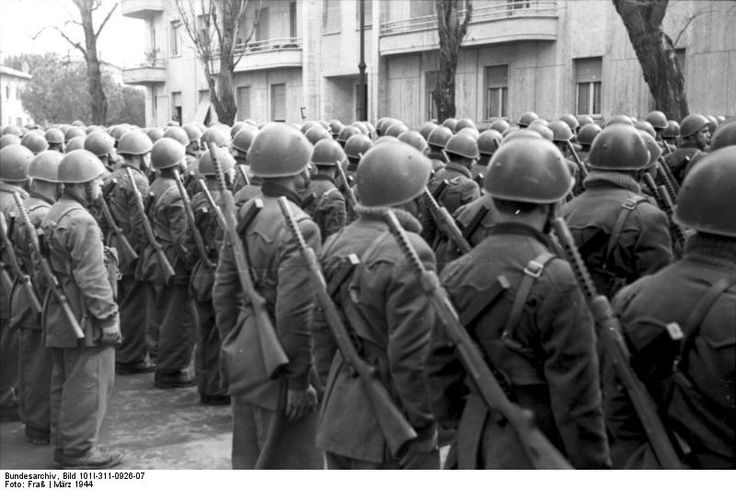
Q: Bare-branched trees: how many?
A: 4